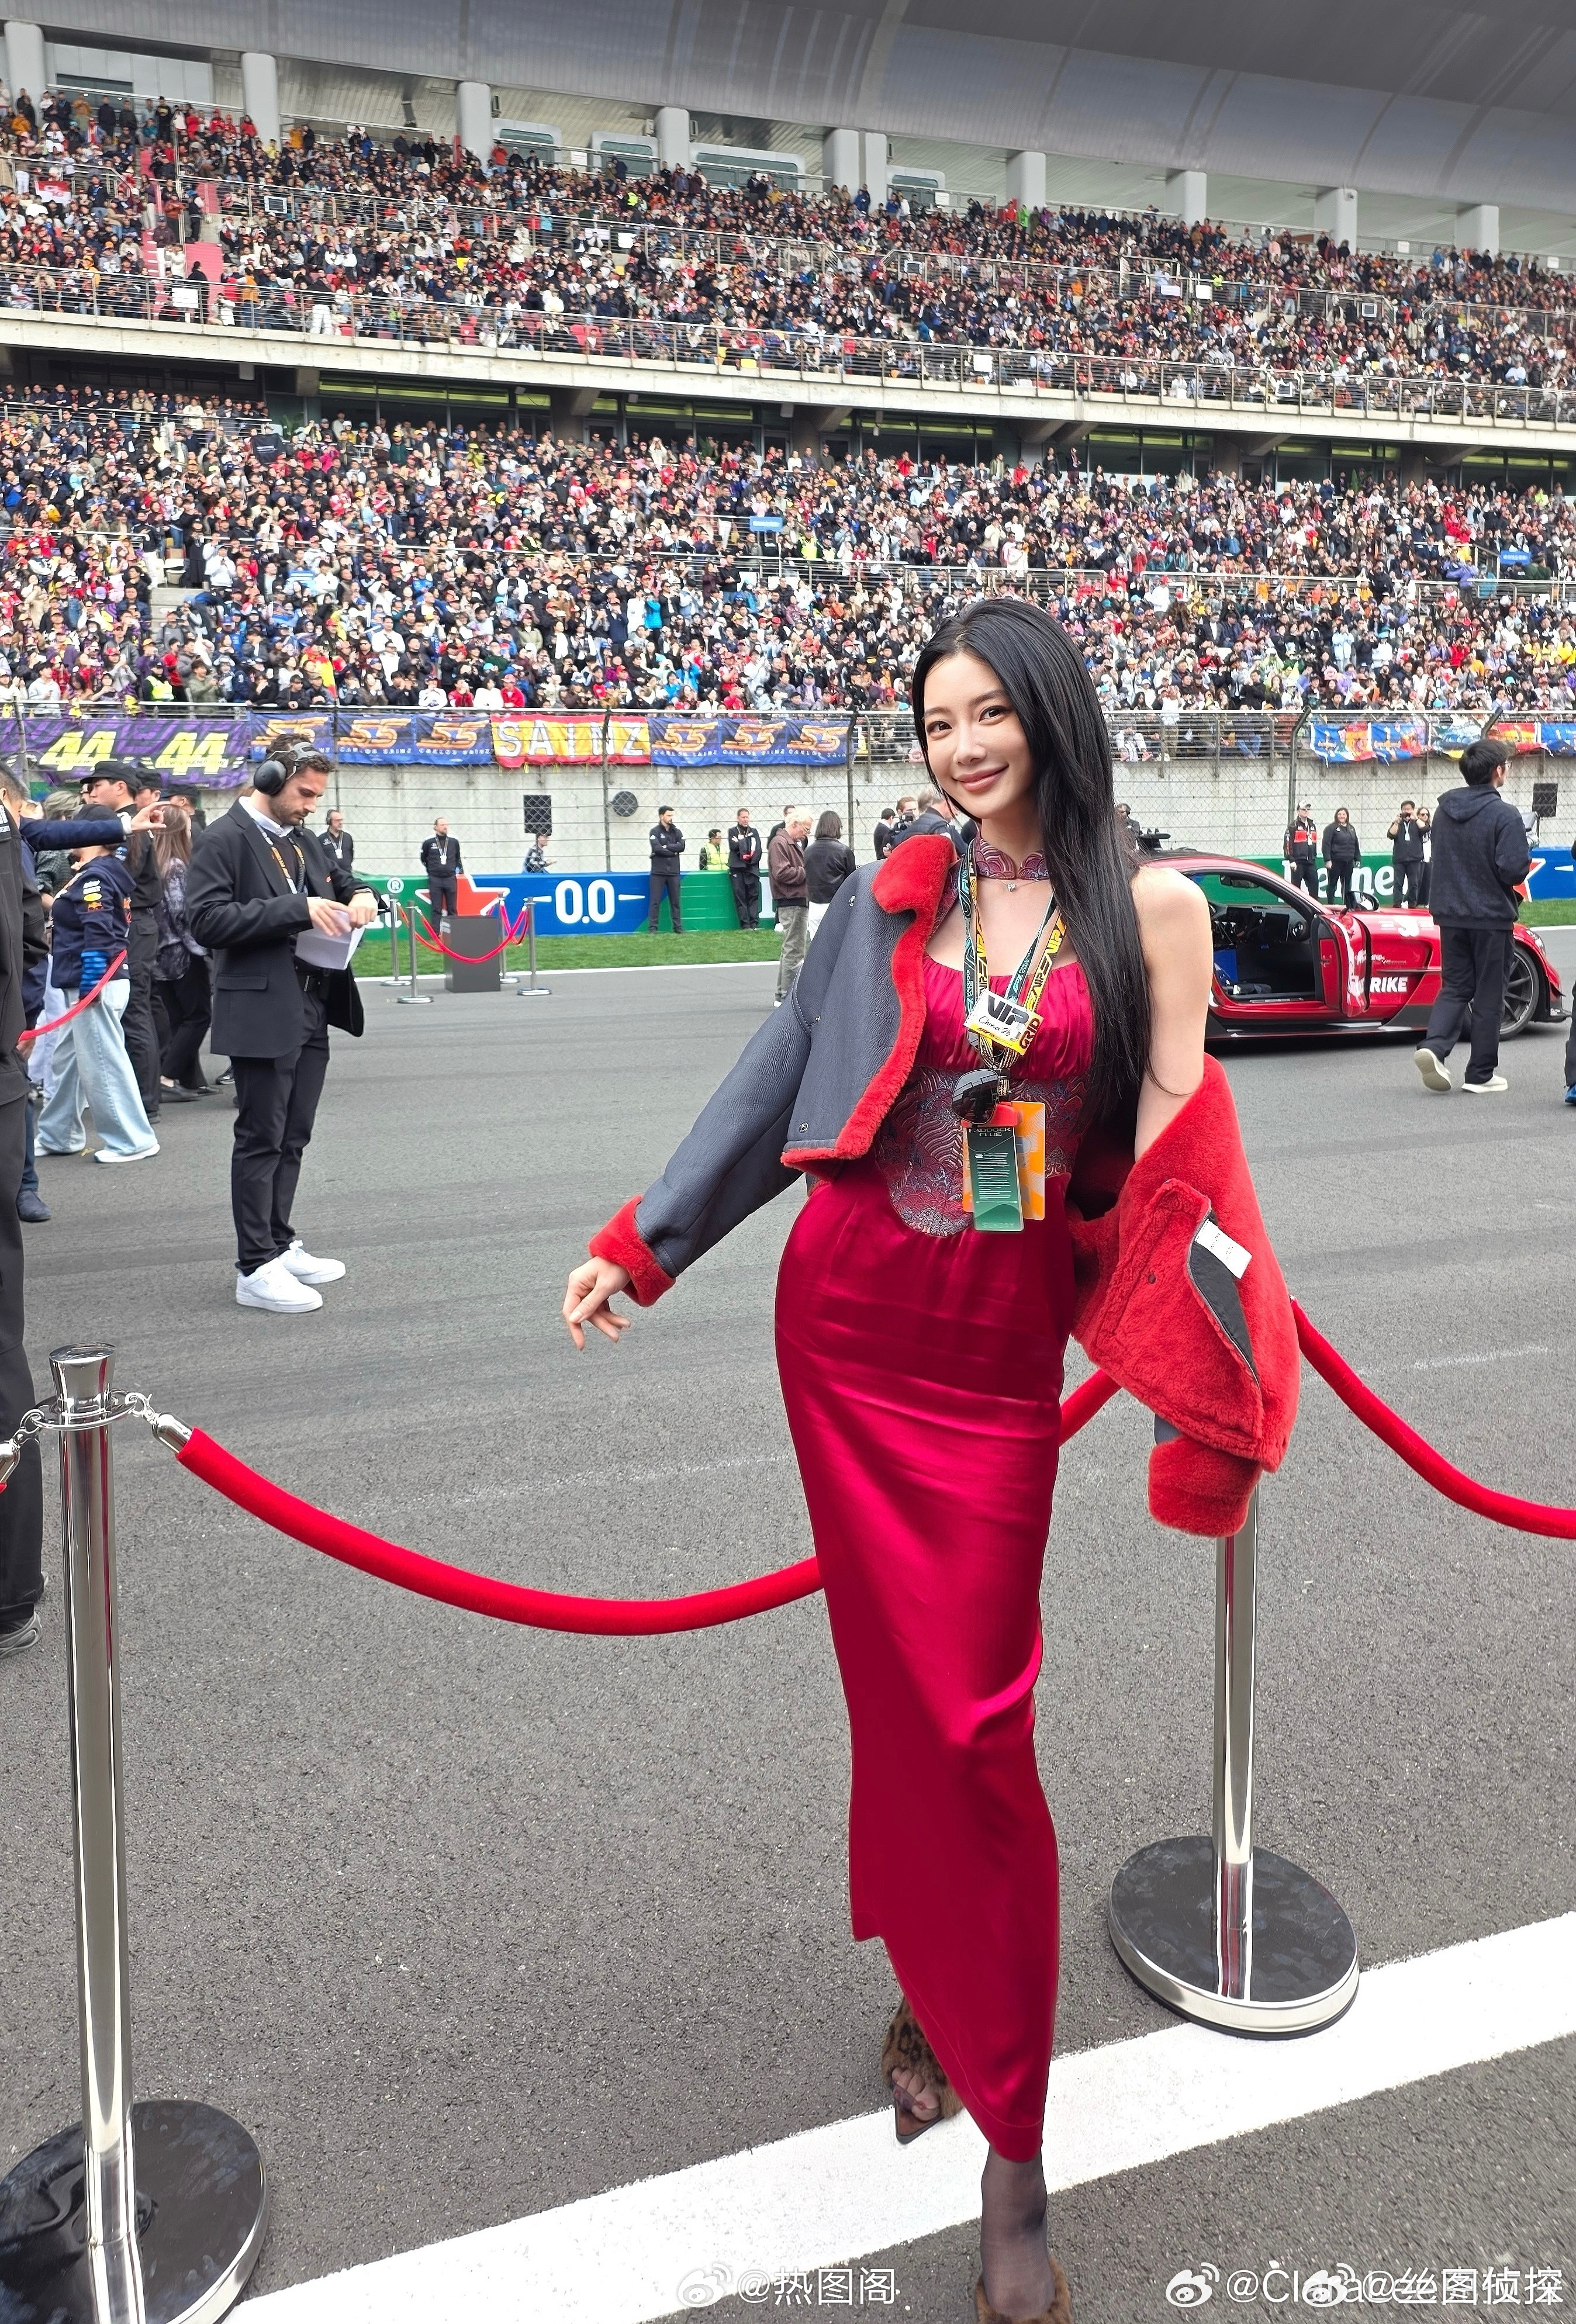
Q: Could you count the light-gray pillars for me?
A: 10